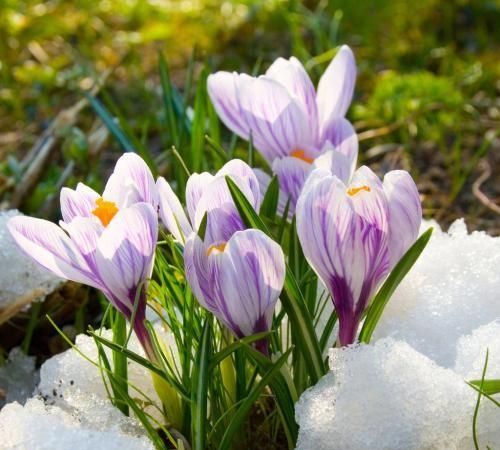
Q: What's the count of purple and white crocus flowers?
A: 6